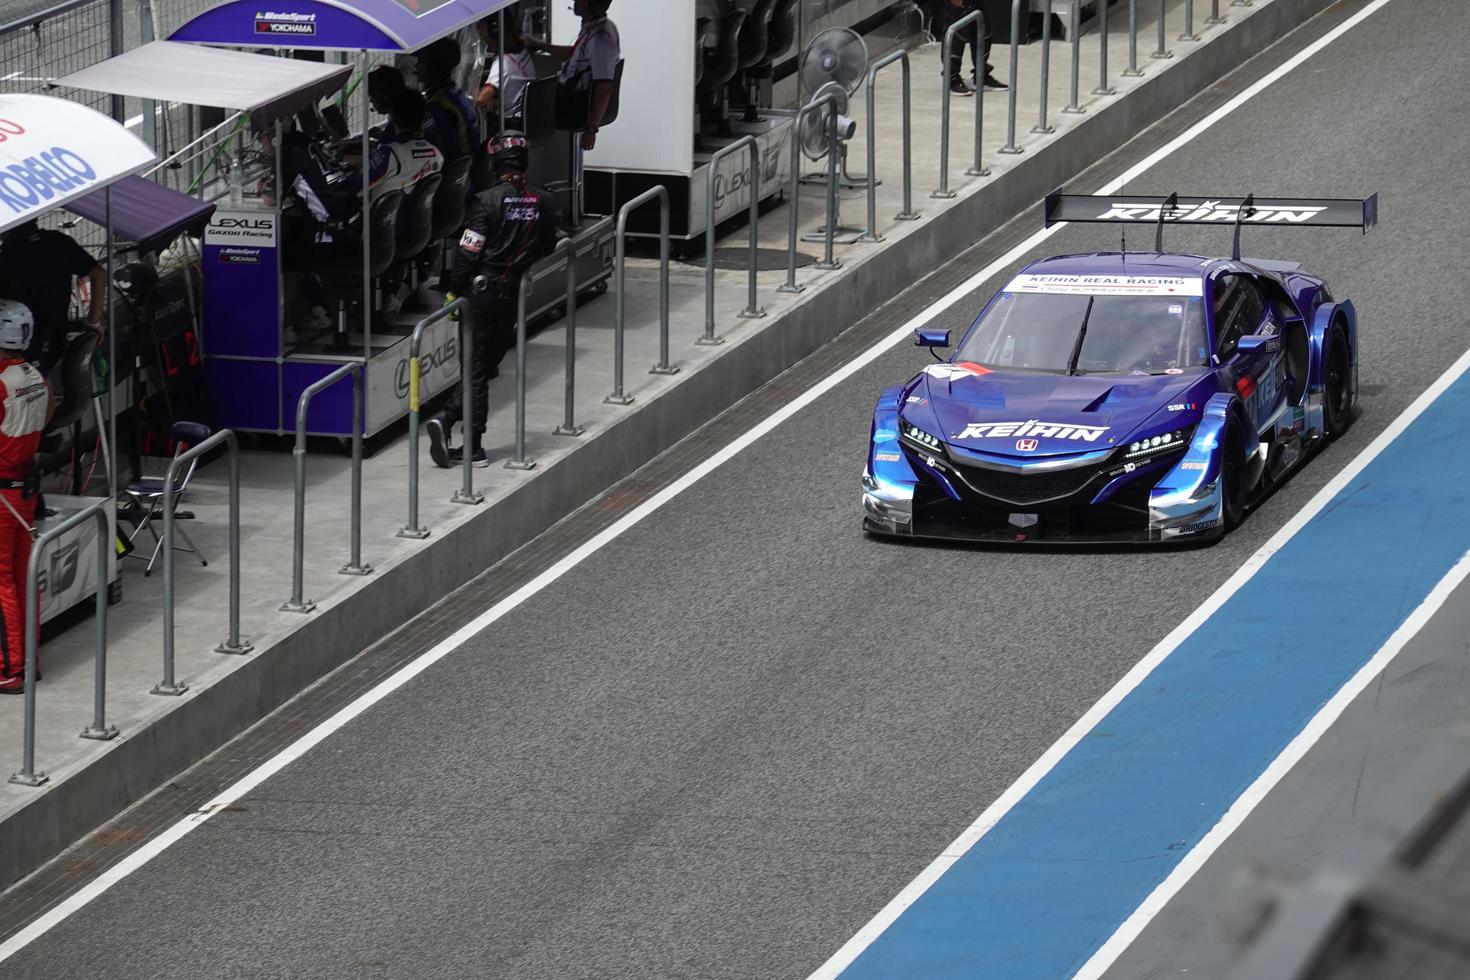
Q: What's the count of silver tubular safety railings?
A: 15